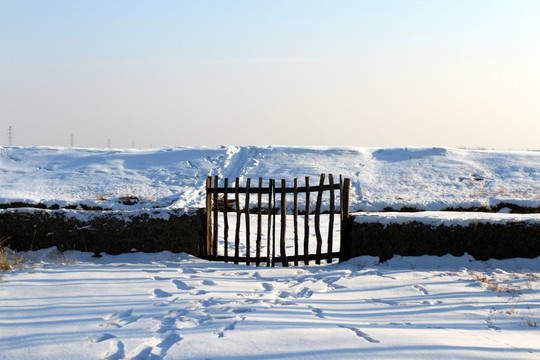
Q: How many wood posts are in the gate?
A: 15